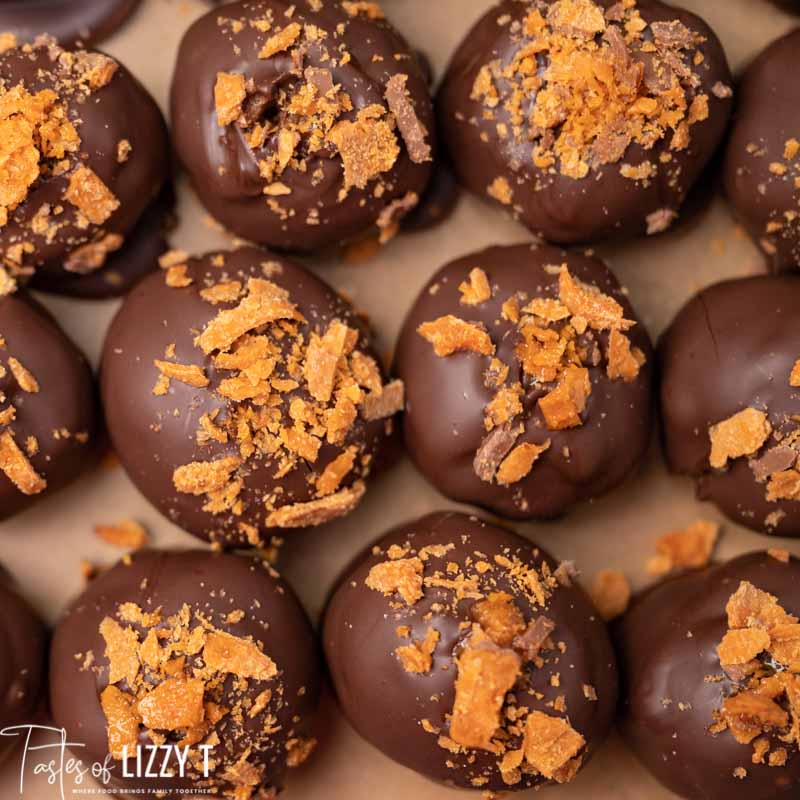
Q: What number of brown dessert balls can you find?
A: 12